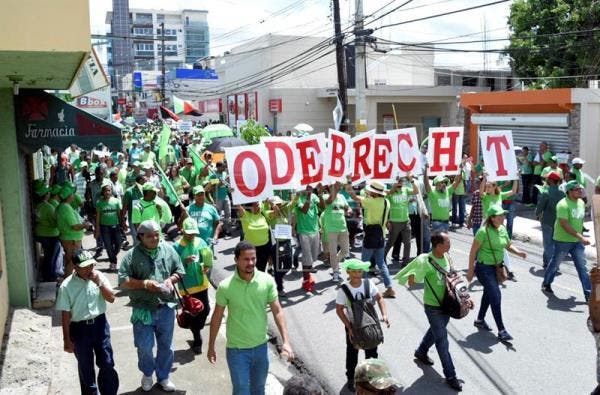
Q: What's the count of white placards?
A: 9